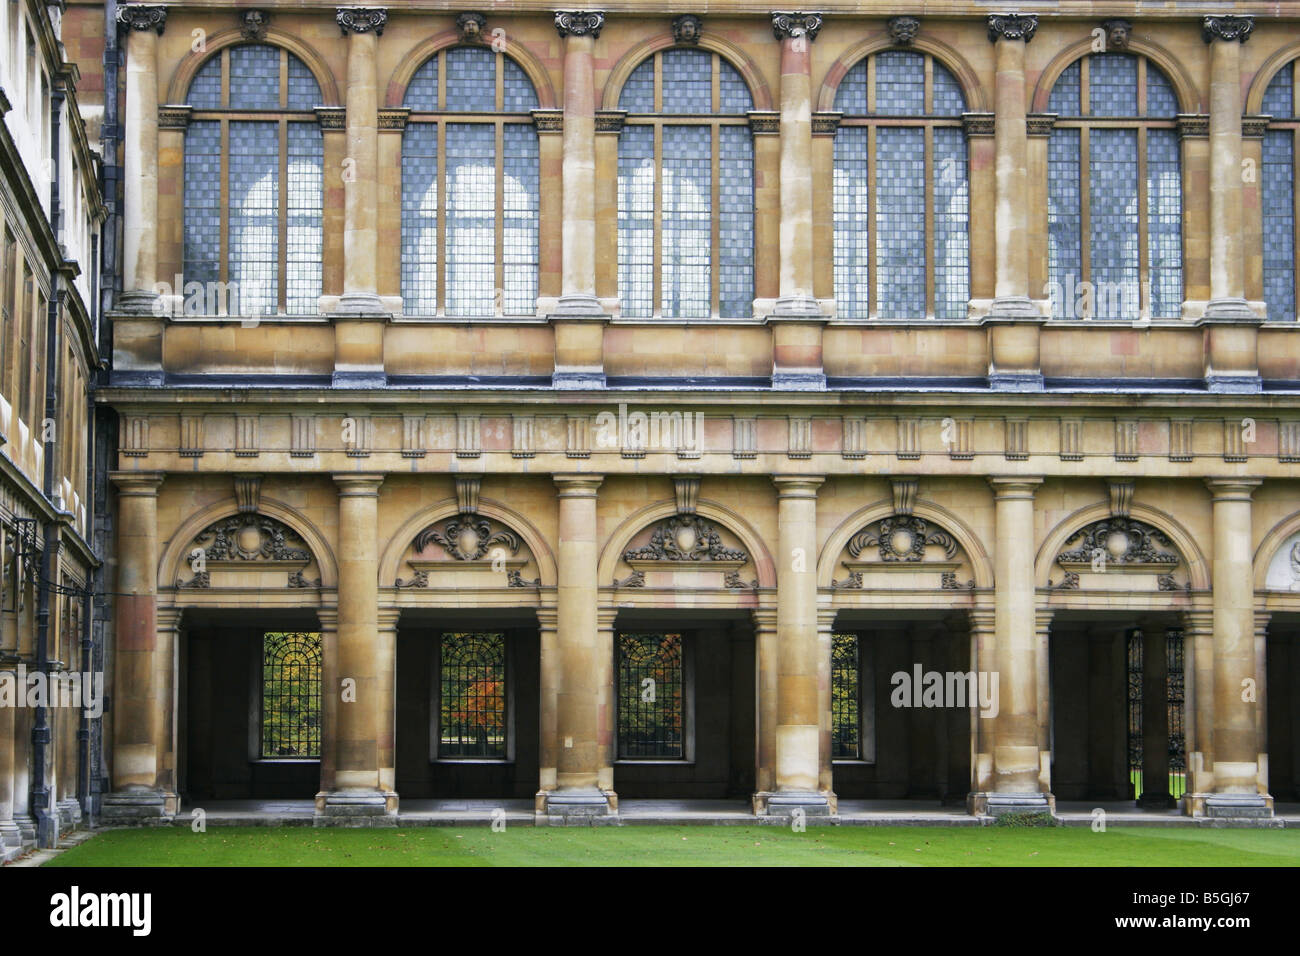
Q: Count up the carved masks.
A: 5